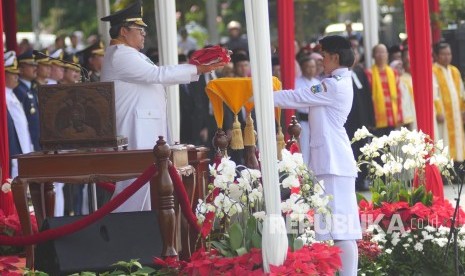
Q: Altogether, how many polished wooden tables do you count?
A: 1